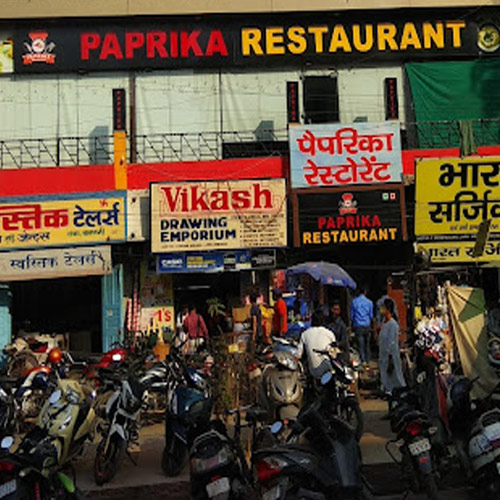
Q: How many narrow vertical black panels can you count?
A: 3